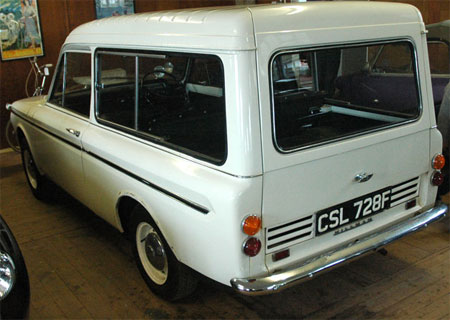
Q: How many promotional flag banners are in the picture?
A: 0